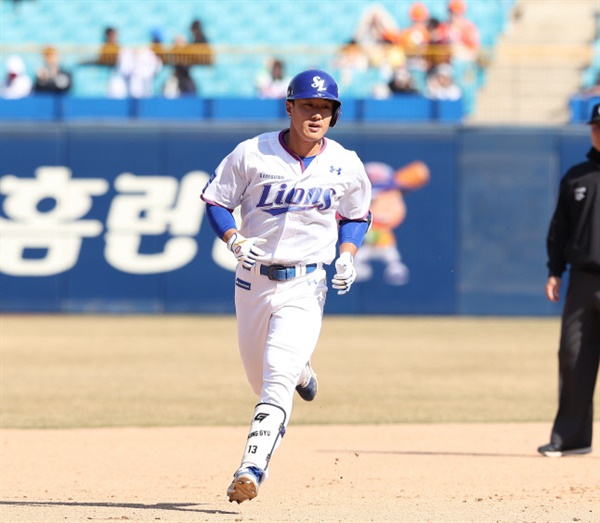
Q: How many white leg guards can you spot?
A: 1